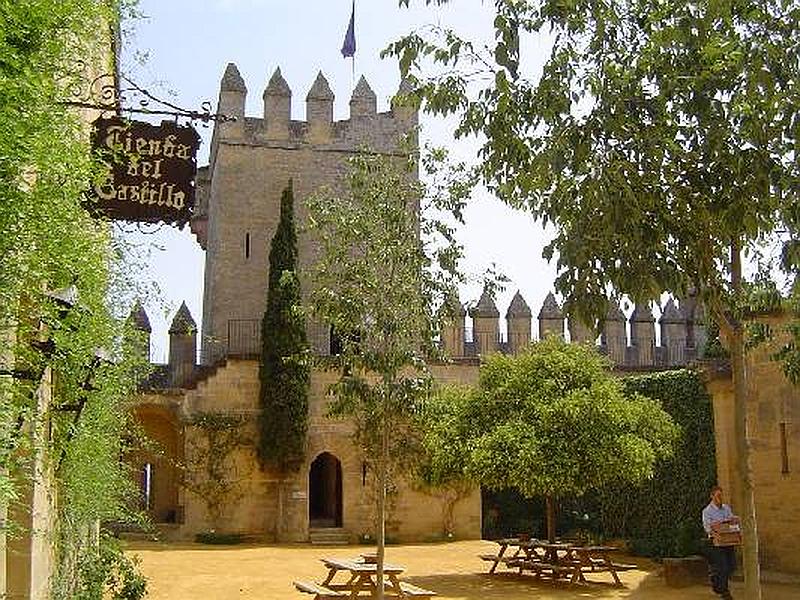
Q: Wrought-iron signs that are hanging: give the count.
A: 1